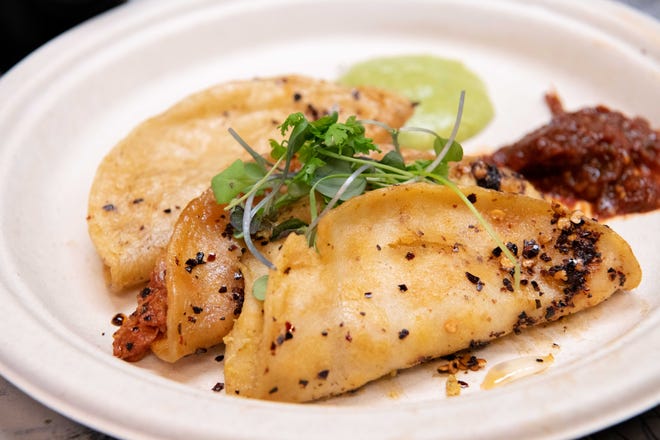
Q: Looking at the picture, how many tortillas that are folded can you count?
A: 3